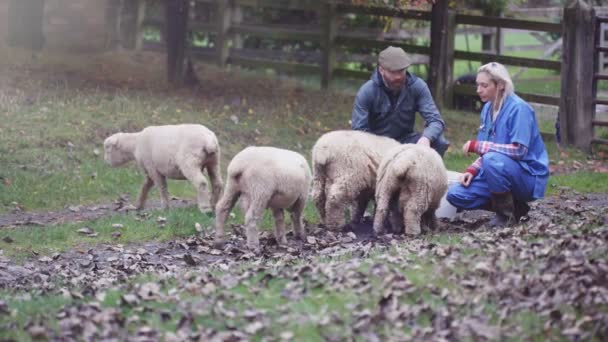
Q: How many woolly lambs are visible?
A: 4